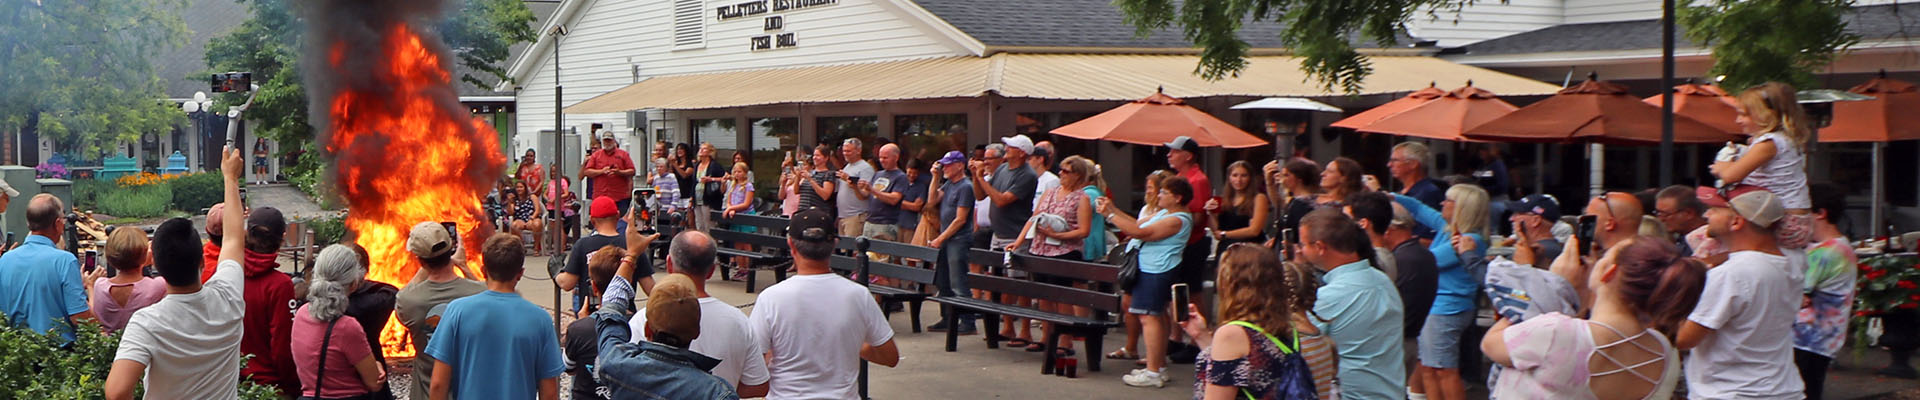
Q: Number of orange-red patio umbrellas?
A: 6